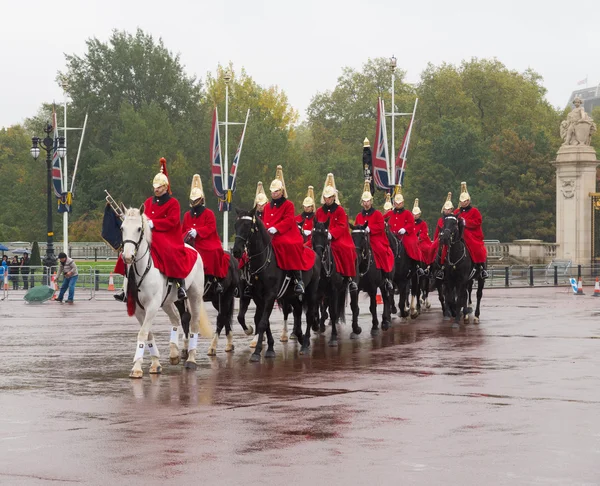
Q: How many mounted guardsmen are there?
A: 12